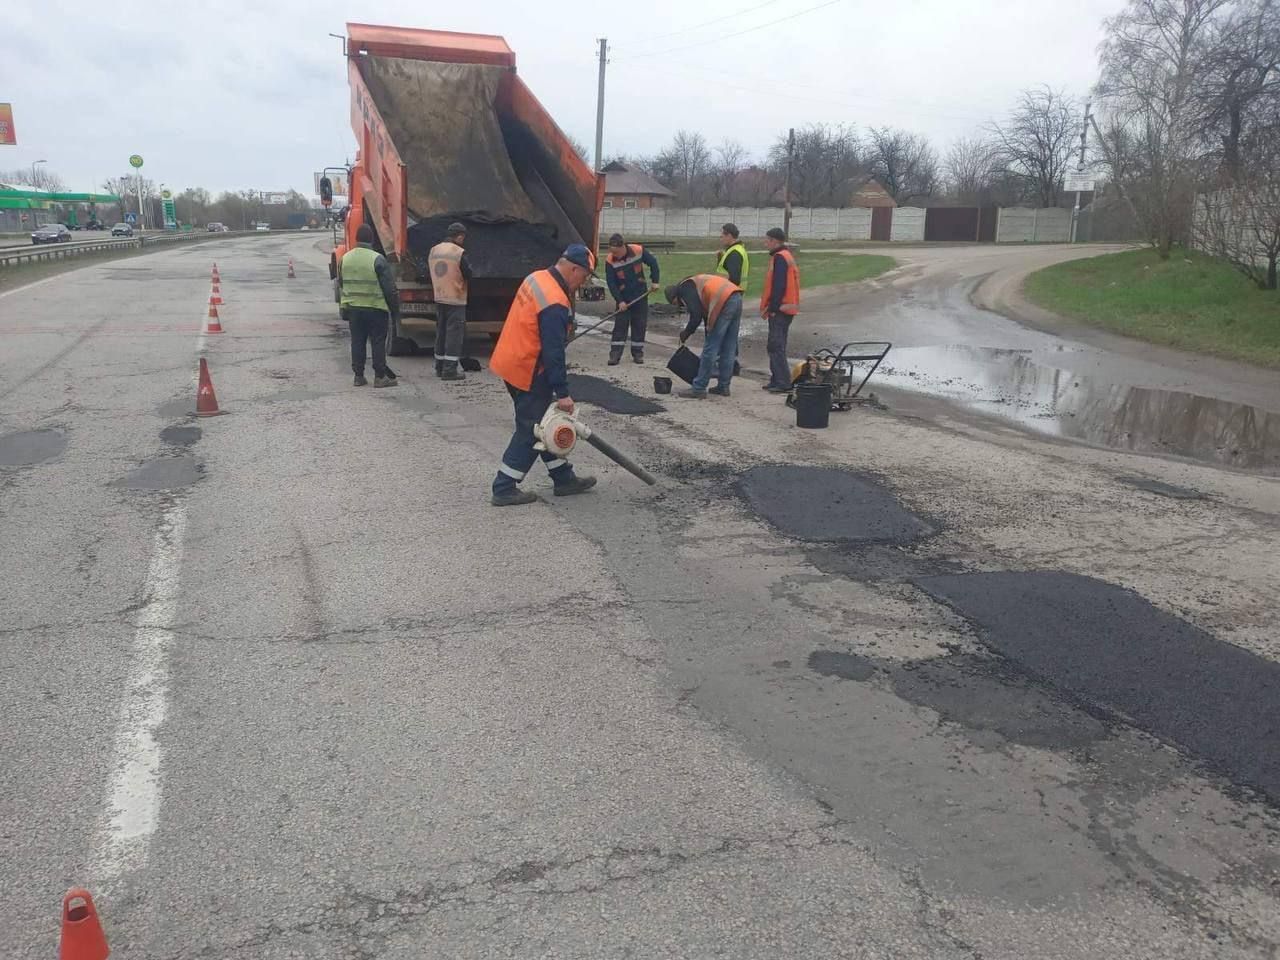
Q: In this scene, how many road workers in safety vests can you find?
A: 7